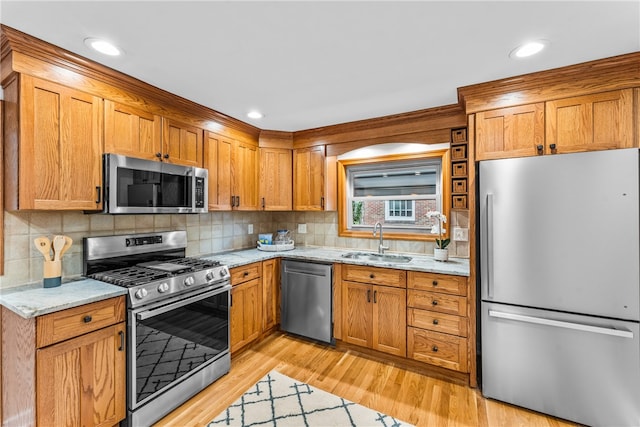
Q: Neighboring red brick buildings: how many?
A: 1